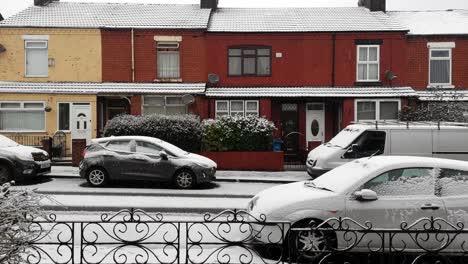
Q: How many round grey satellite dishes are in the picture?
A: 3